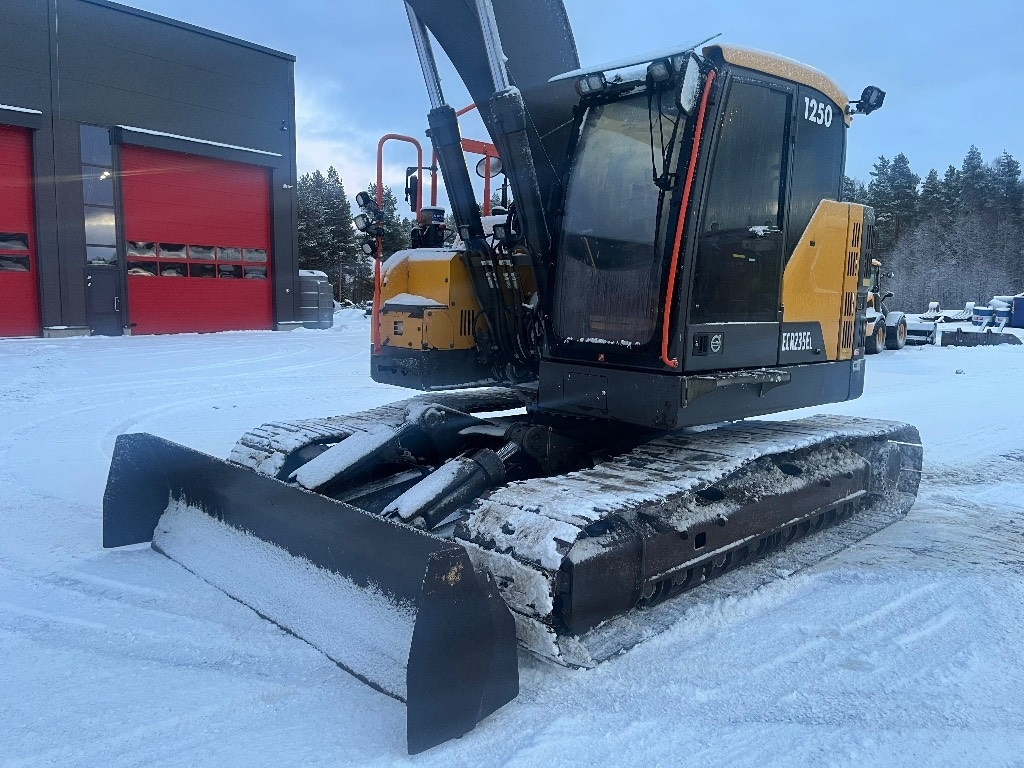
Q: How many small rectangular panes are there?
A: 12